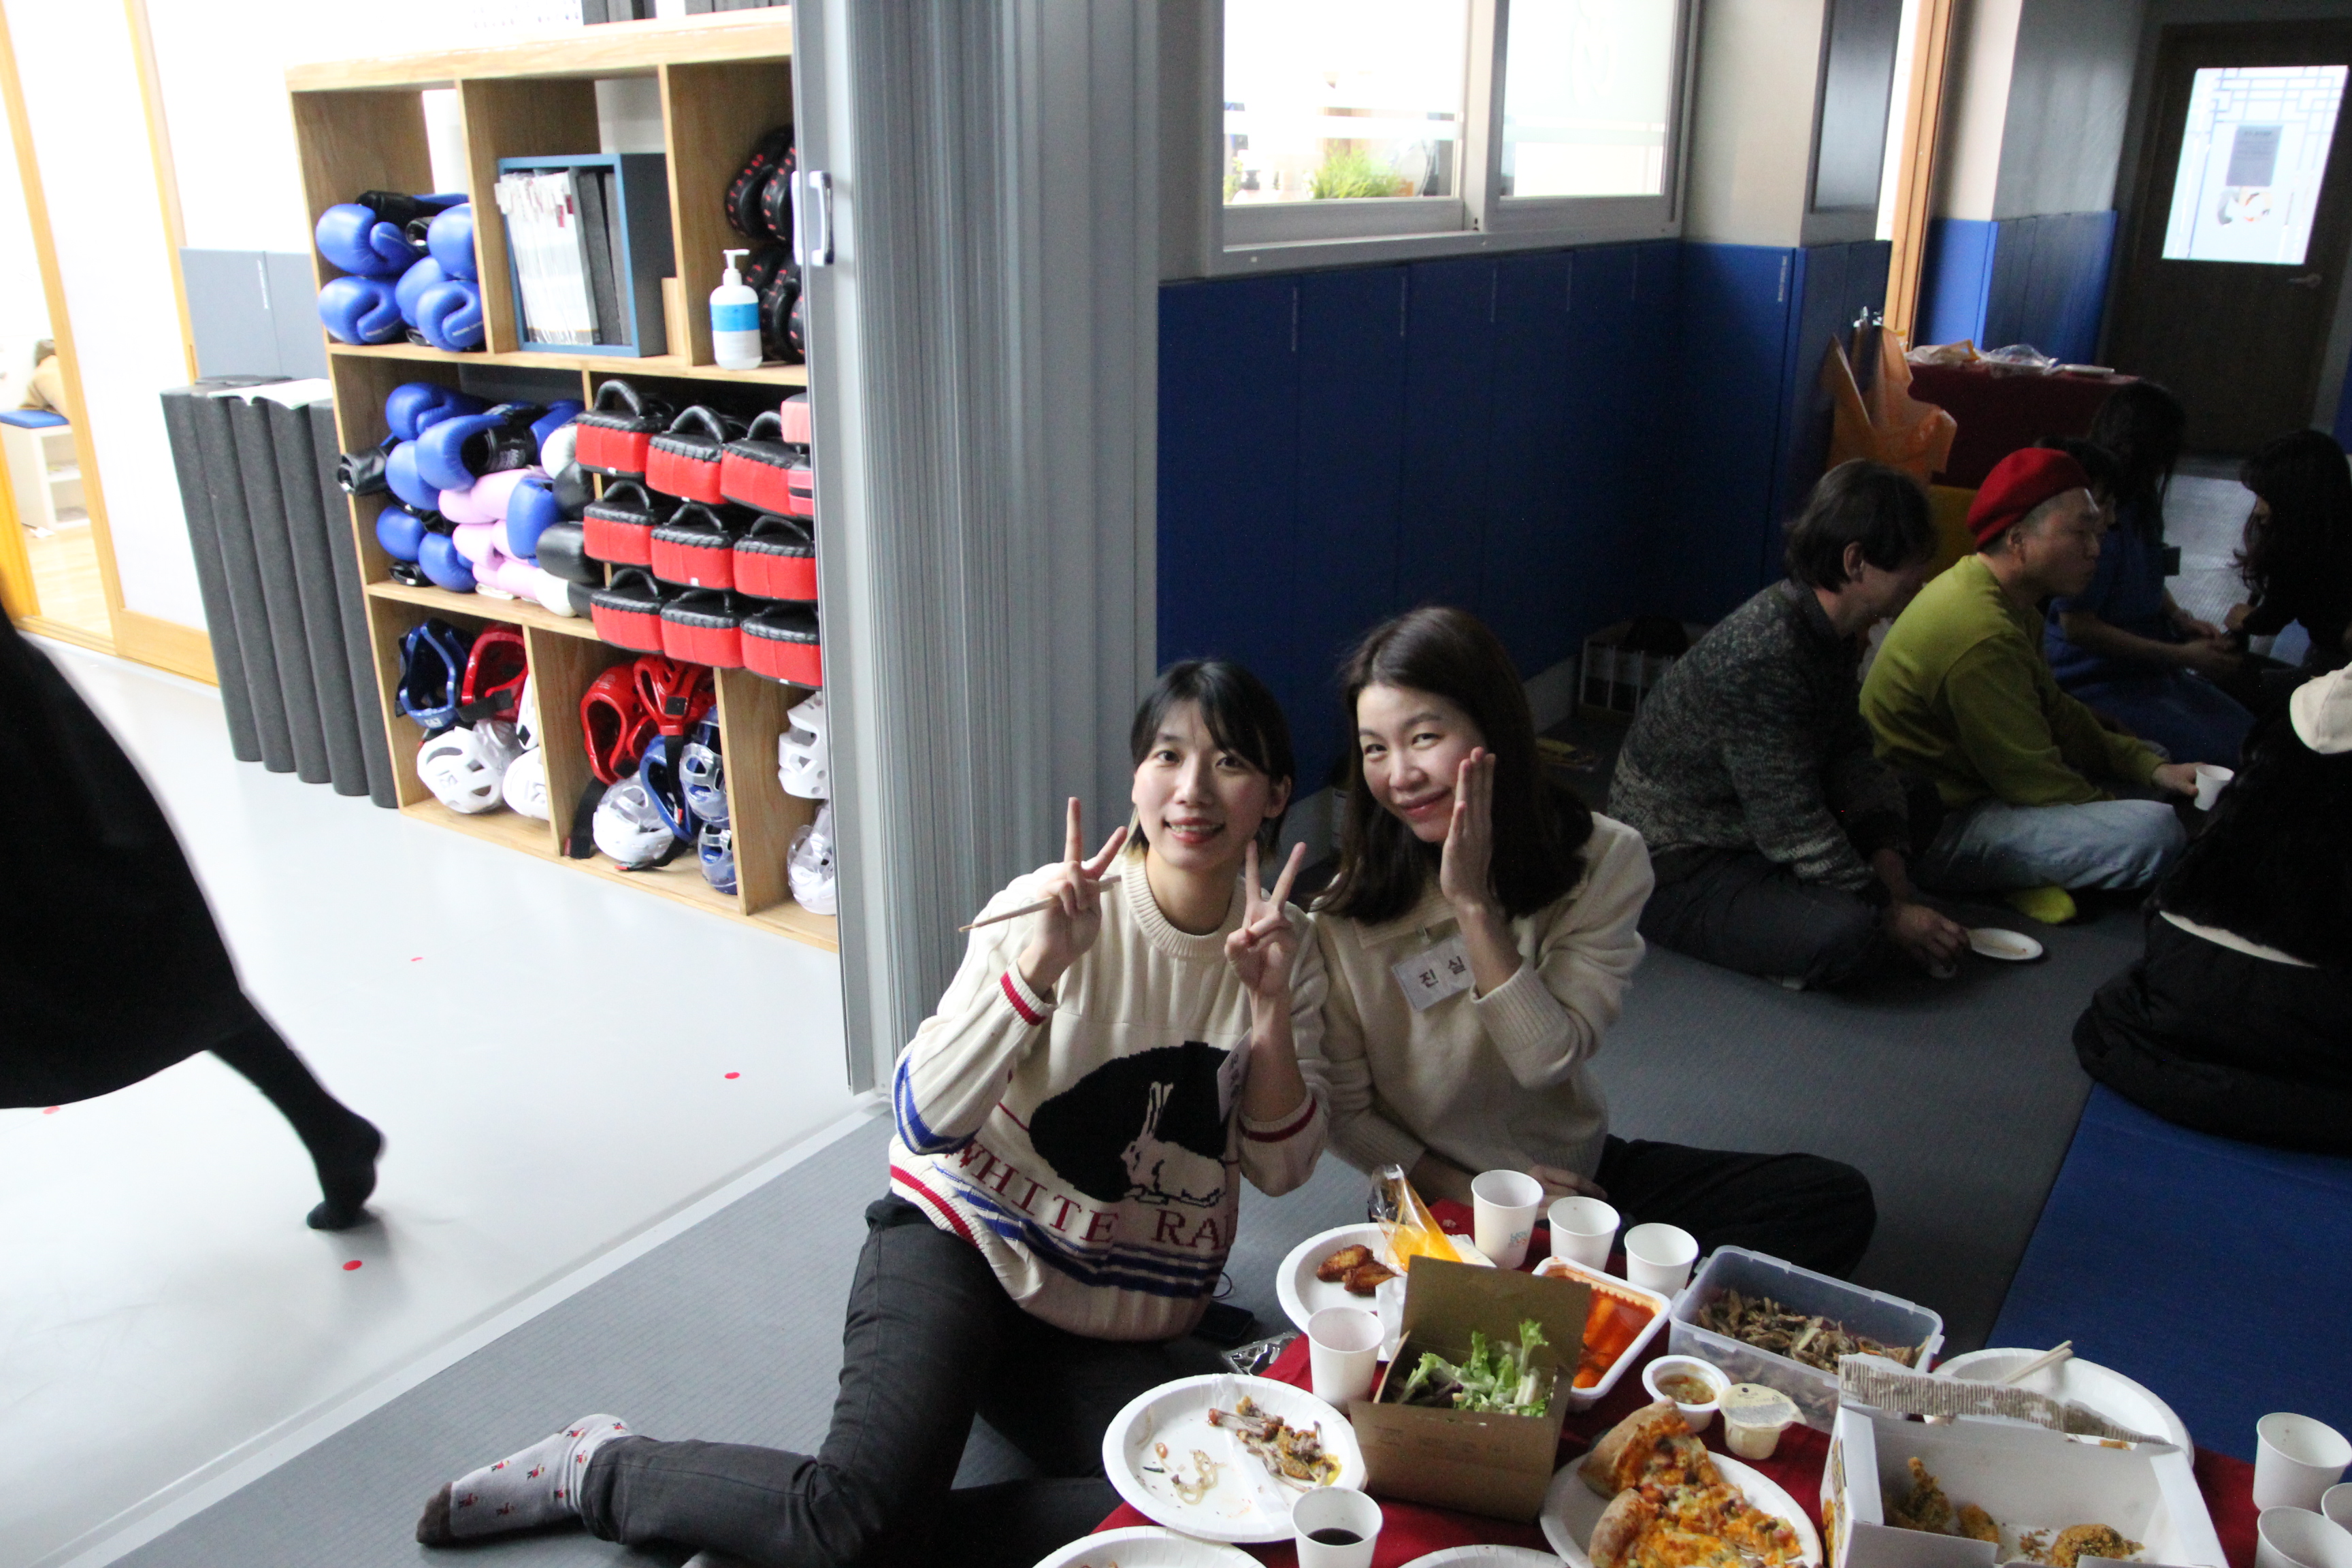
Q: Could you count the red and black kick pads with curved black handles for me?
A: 9